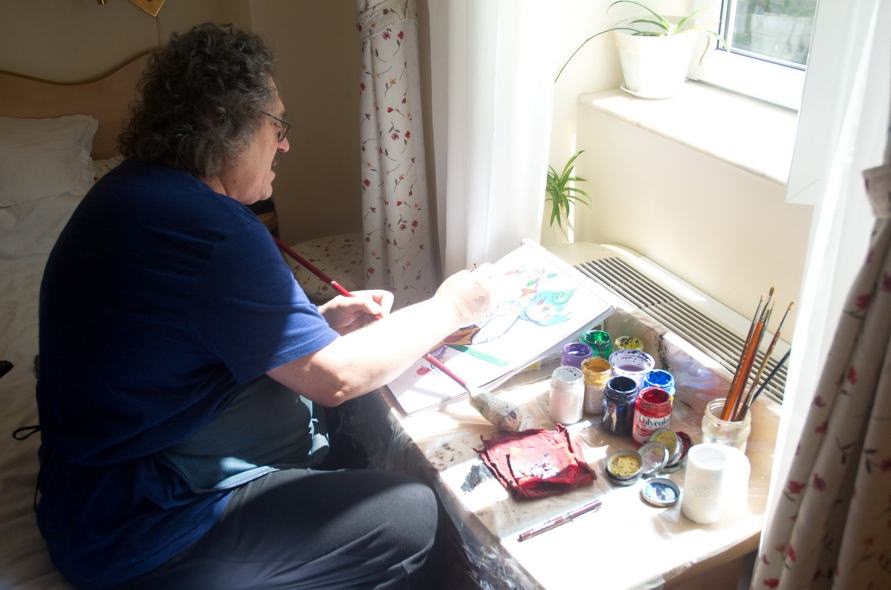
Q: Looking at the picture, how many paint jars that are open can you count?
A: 9